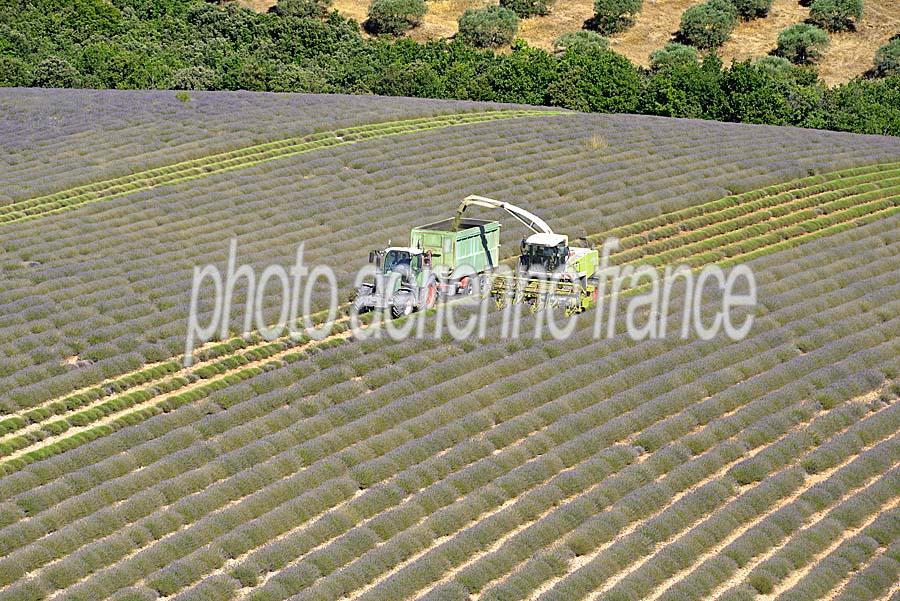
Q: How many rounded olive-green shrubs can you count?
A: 13